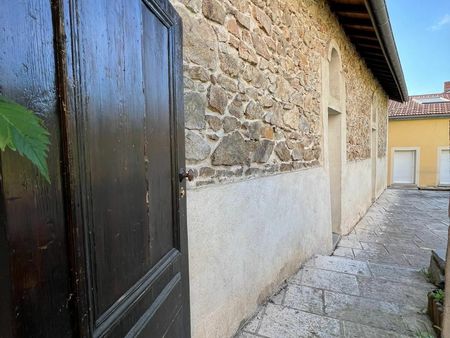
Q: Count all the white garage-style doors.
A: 2